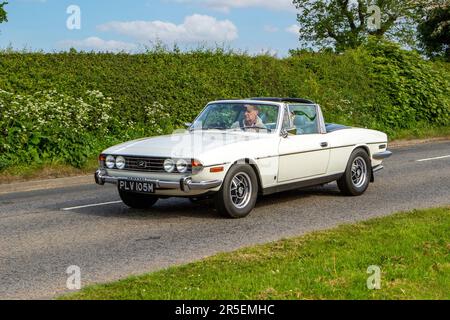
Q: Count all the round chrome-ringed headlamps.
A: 4